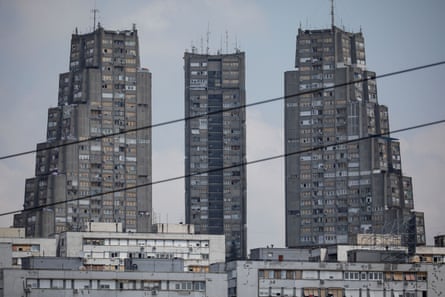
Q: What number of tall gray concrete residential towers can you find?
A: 3